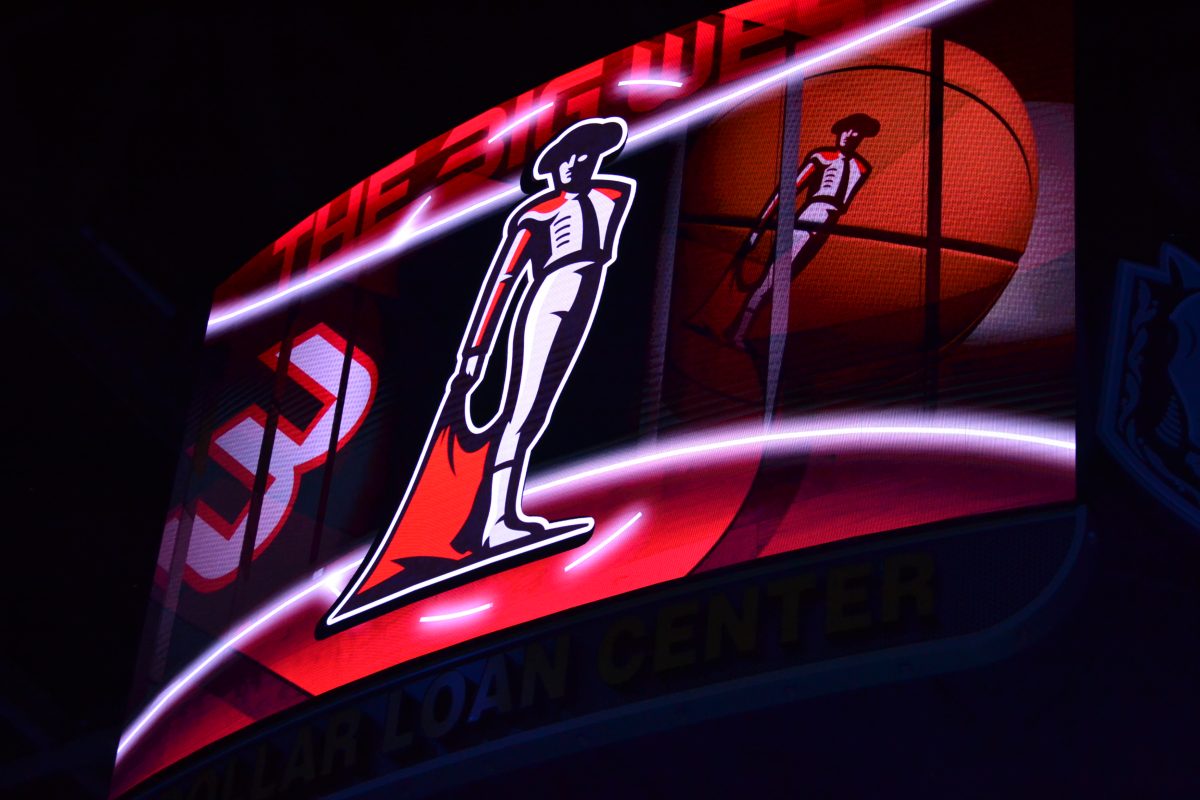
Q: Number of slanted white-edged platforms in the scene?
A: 1